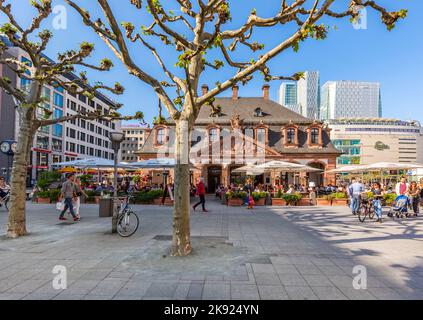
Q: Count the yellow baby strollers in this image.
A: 0